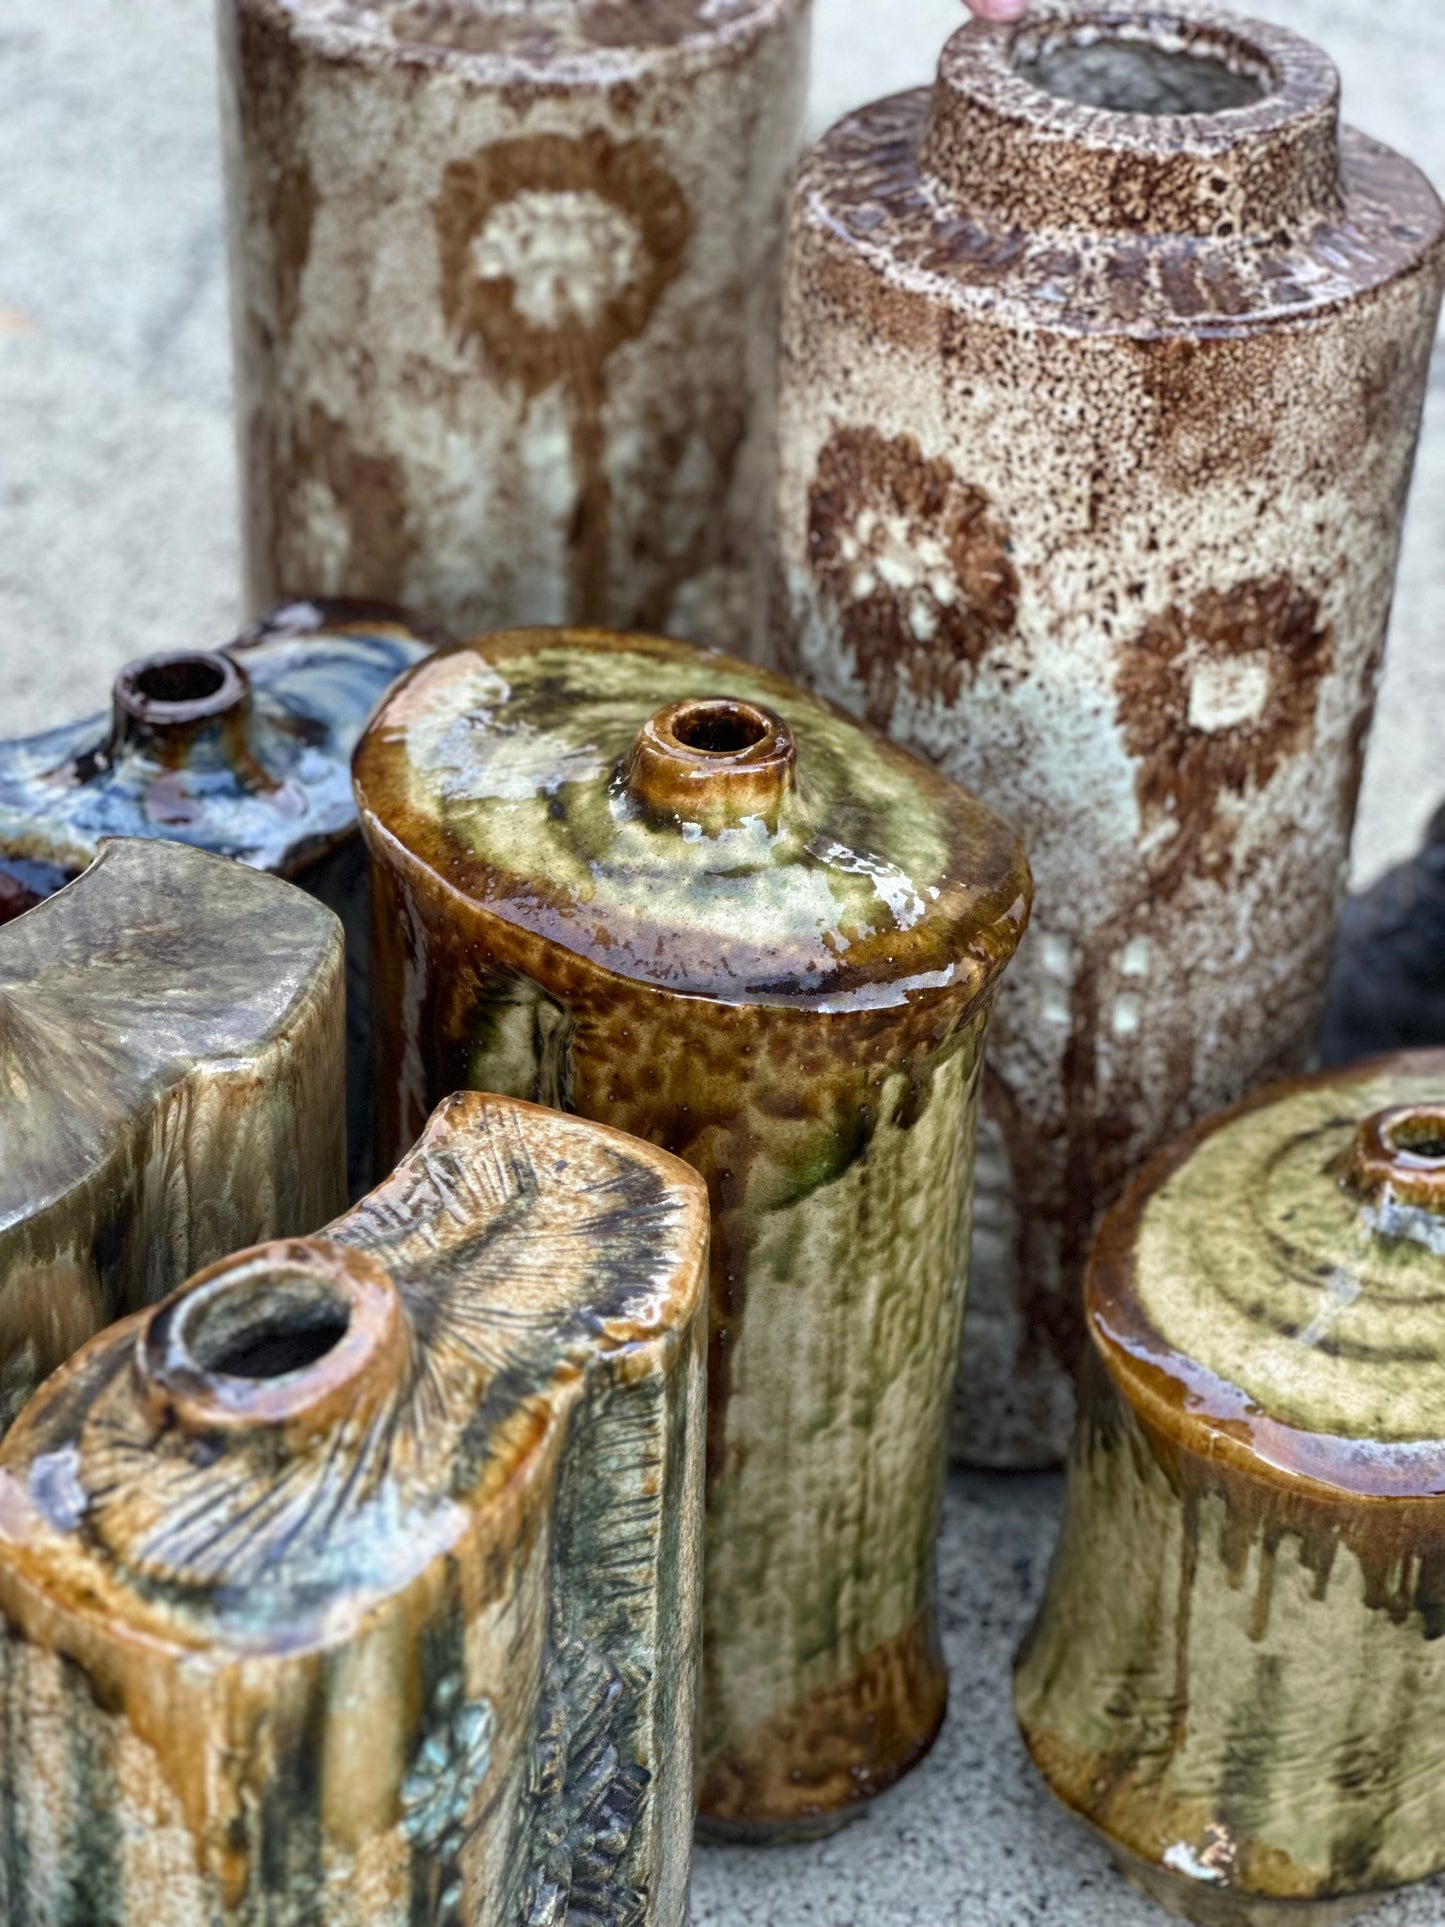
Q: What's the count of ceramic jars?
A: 7